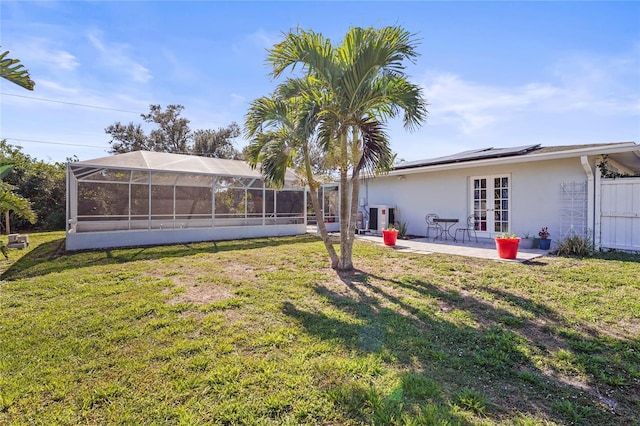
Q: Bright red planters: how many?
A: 2